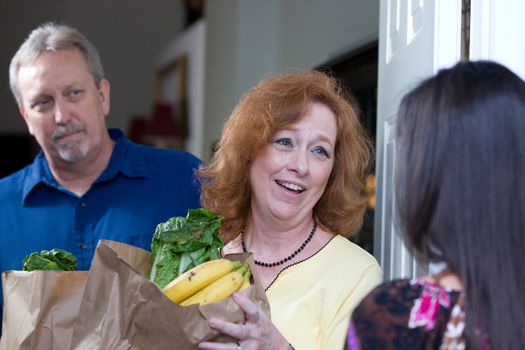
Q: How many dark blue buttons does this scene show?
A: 2